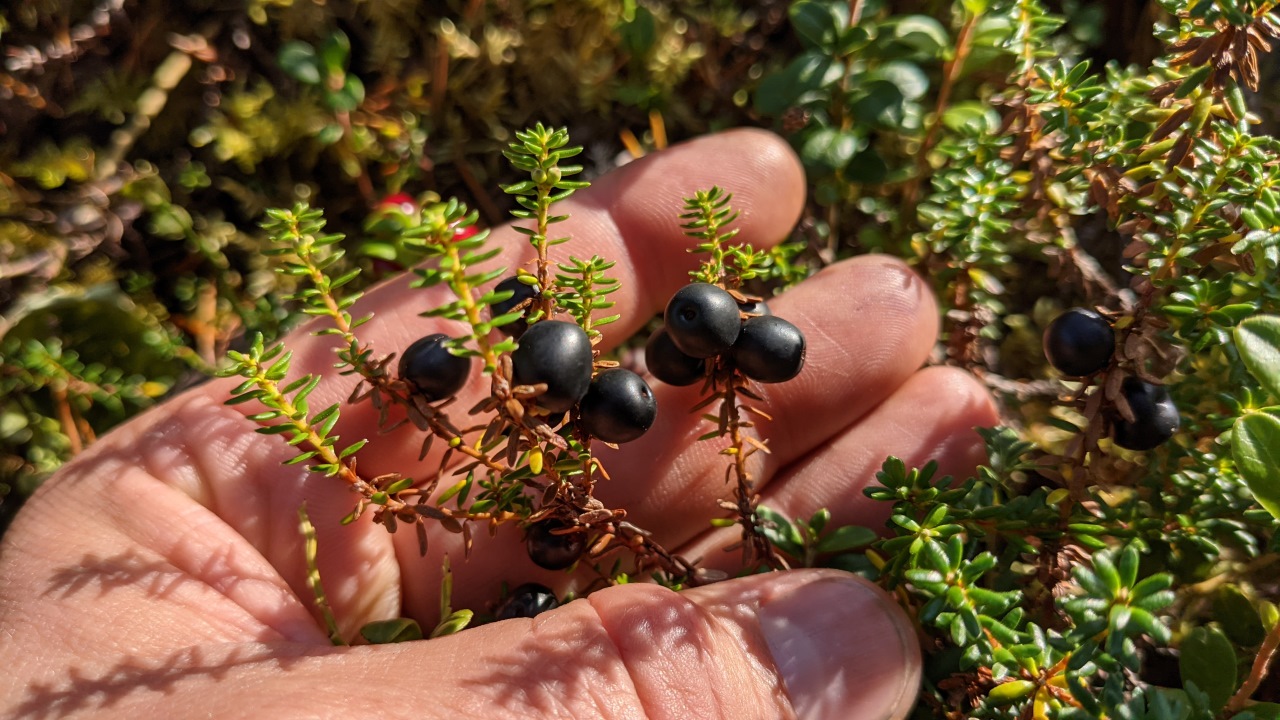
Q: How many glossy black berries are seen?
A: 12